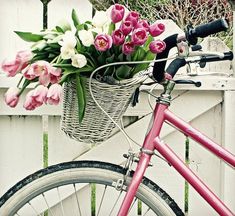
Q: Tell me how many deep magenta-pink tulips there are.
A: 10